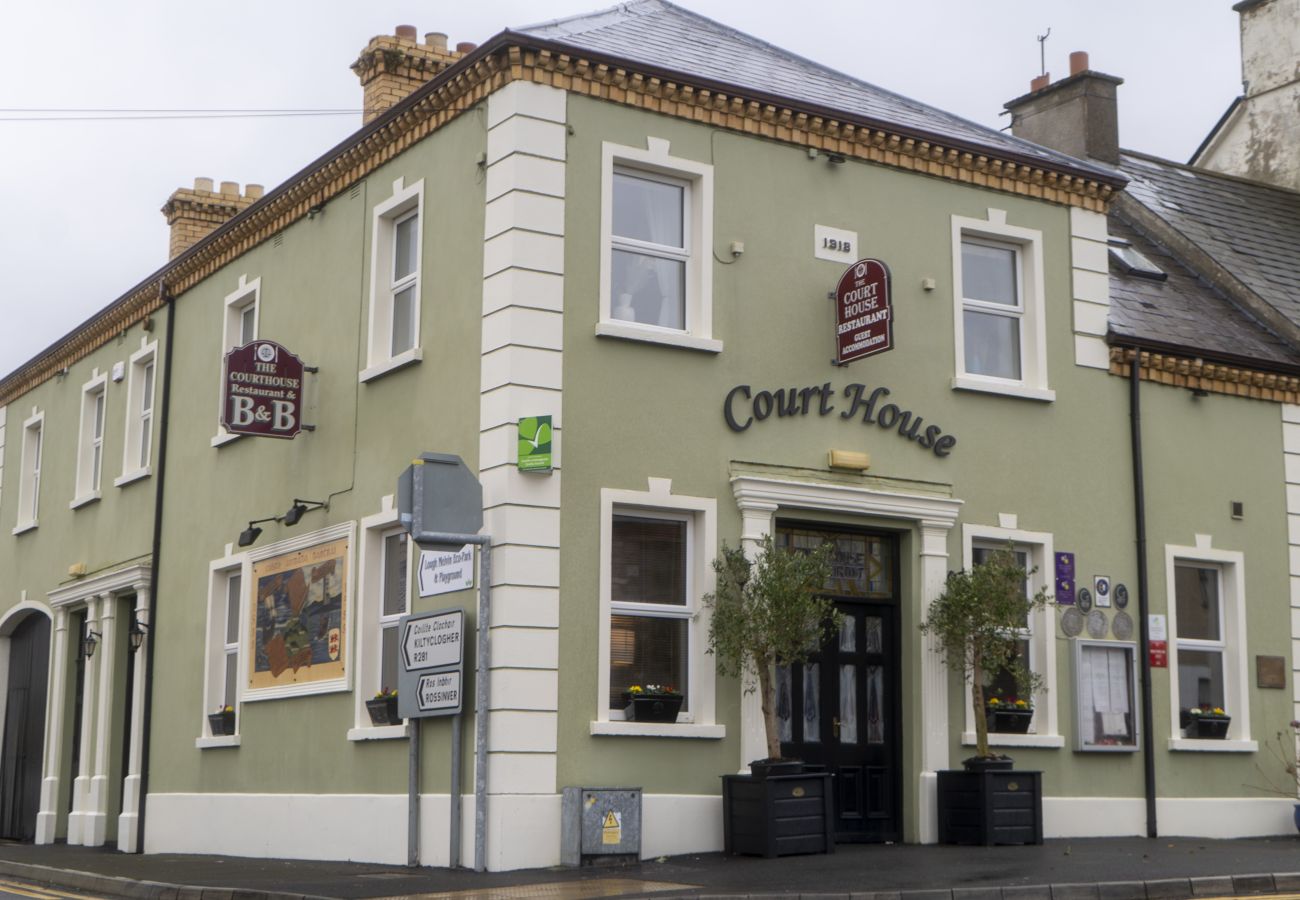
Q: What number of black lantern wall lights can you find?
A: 2